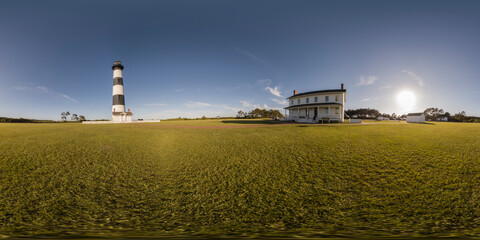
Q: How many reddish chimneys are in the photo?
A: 4